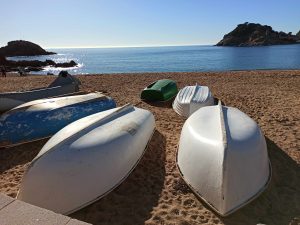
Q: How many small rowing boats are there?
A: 6